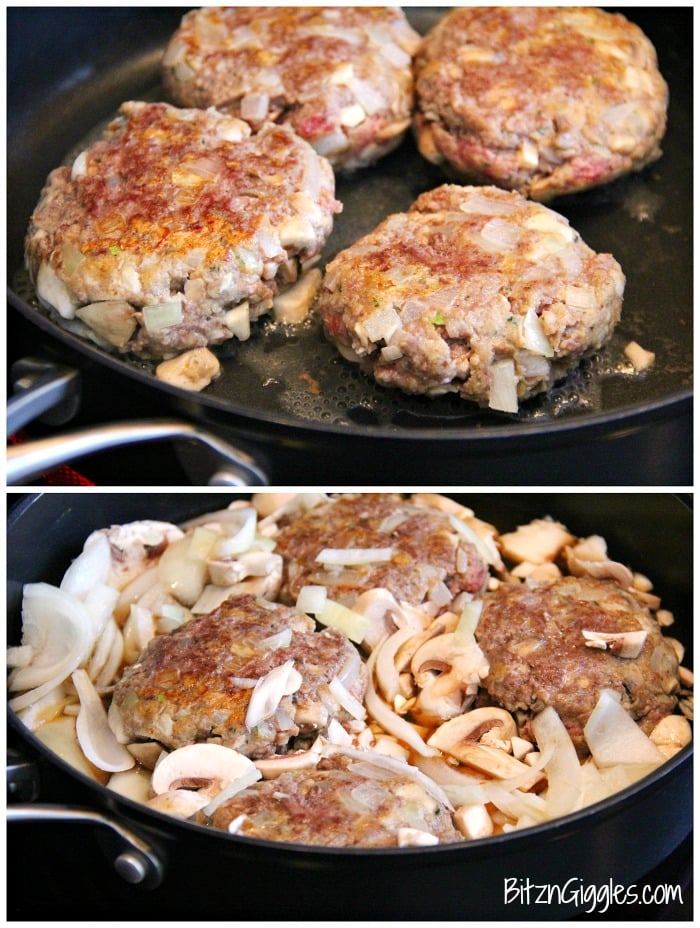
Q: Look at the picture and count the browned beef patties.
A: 8